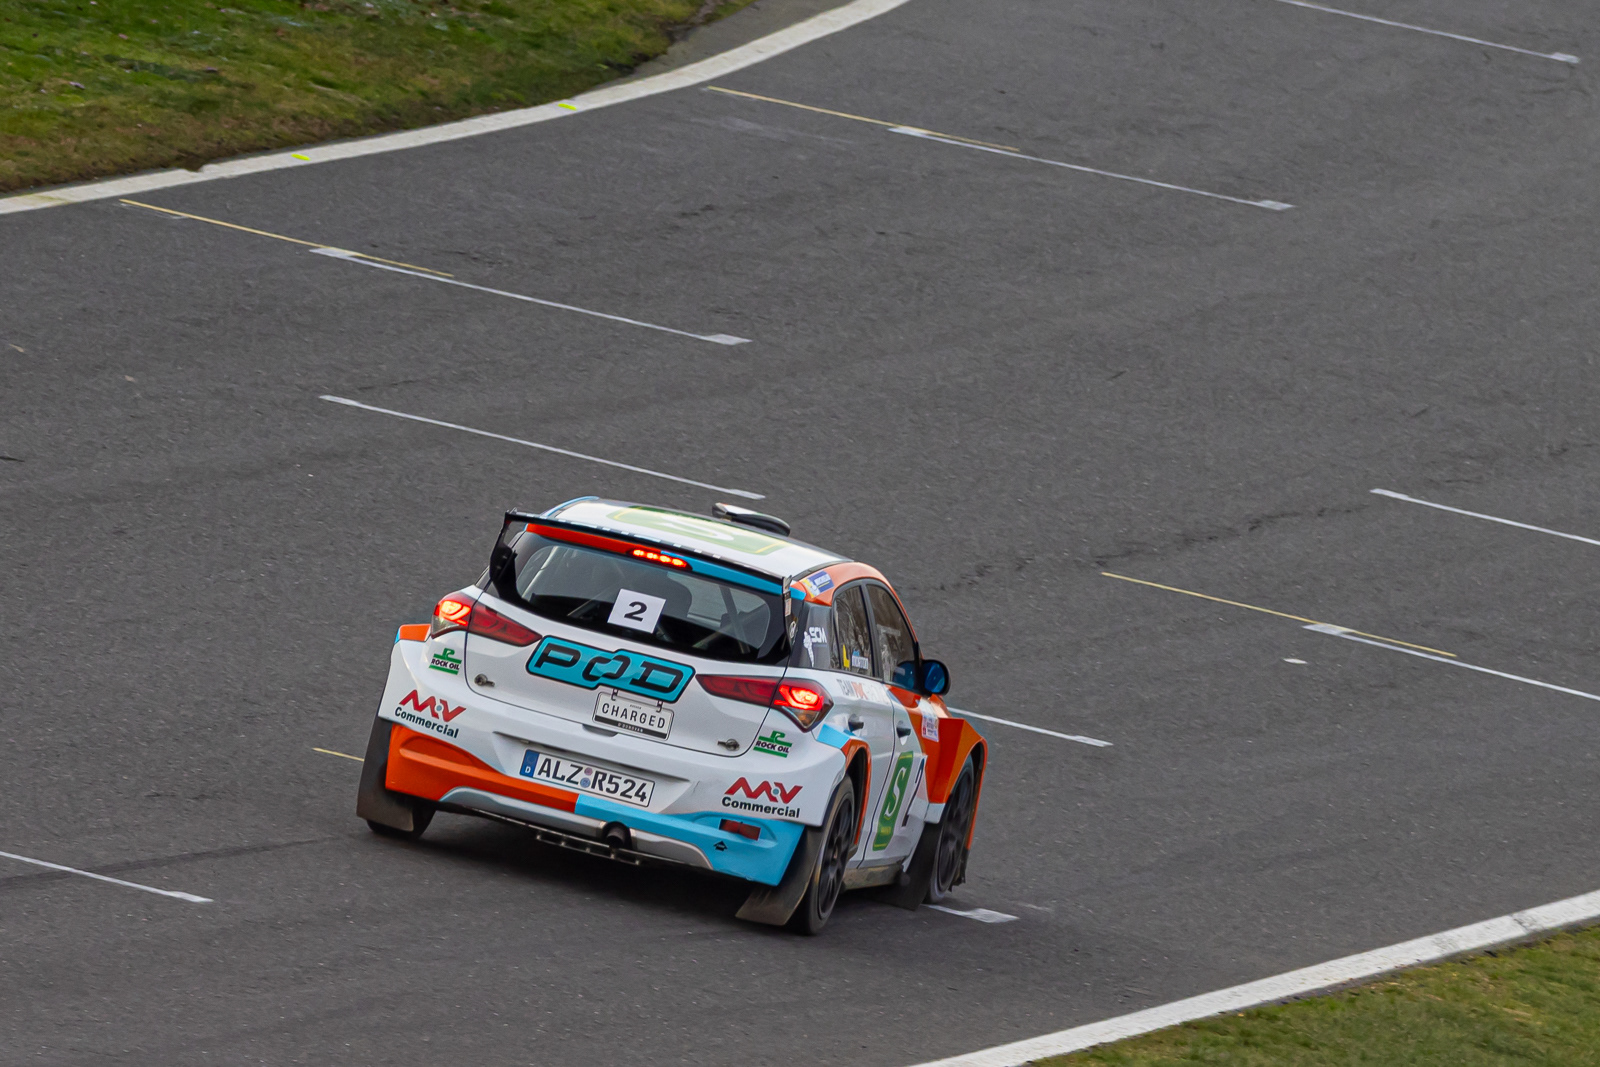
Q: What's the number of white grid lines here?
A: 9